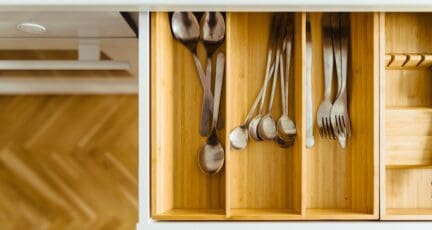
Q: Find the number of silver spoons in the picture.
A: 8